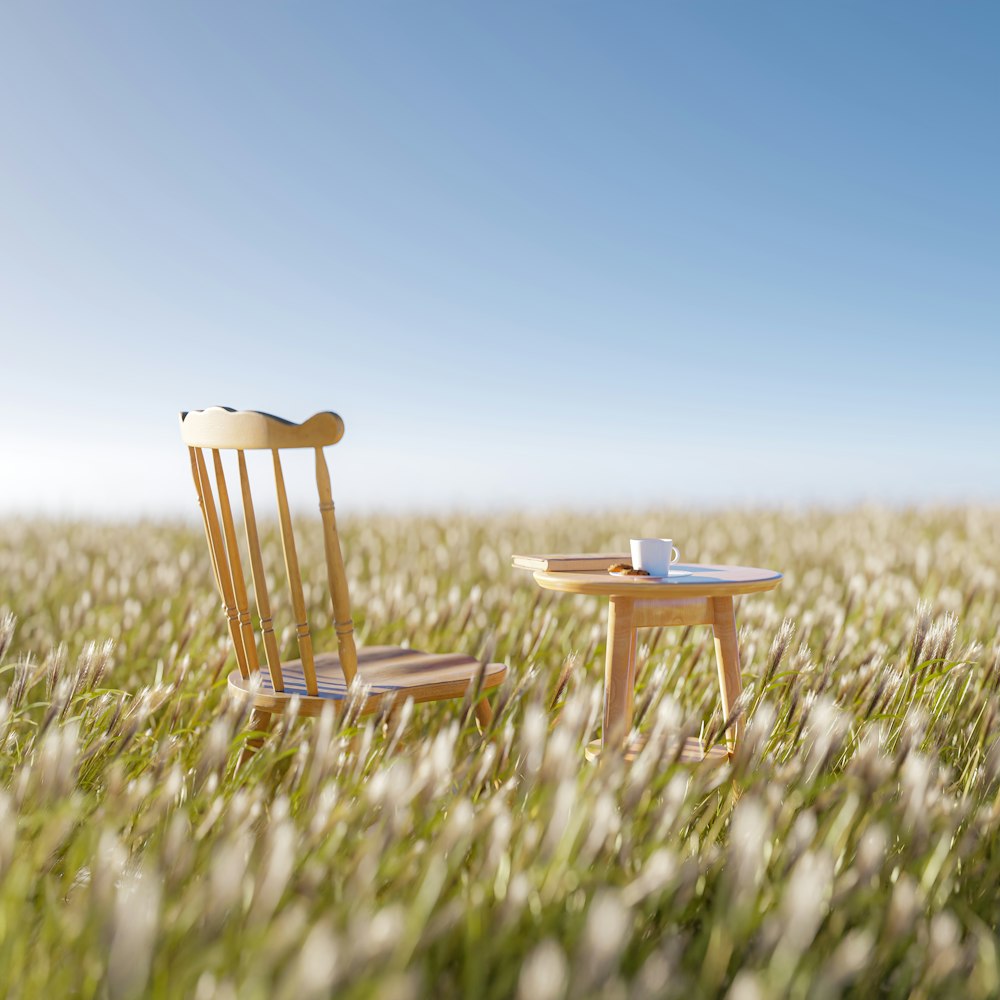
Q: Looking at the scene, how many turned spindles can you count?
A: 6